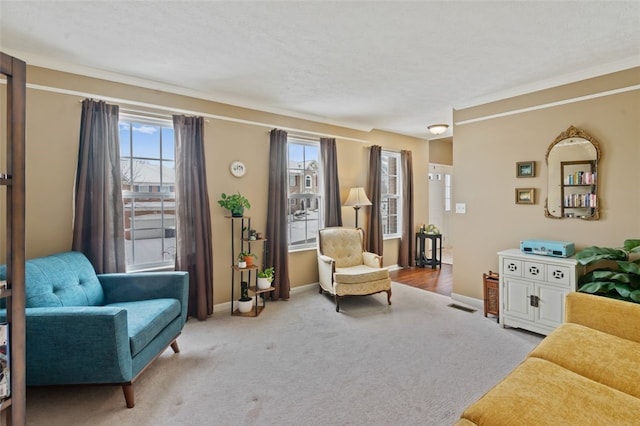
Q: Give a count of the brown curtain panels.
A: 6